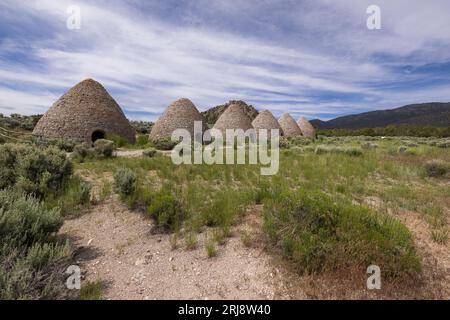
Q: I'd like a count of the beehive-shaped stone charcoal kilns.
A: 6